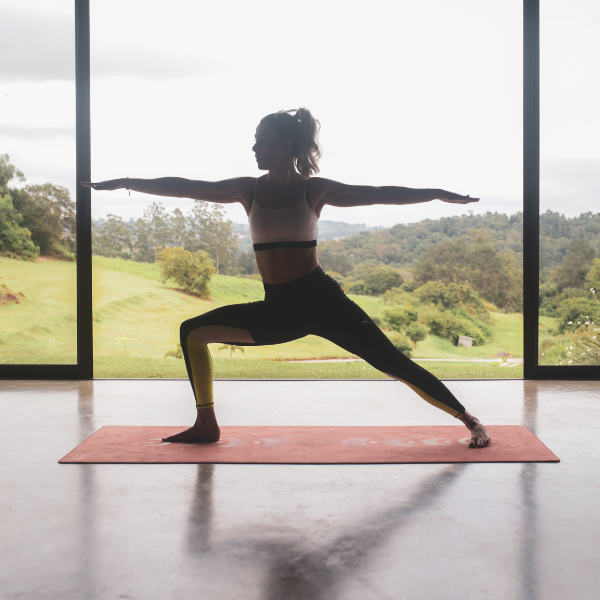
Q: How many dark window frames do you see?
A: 2